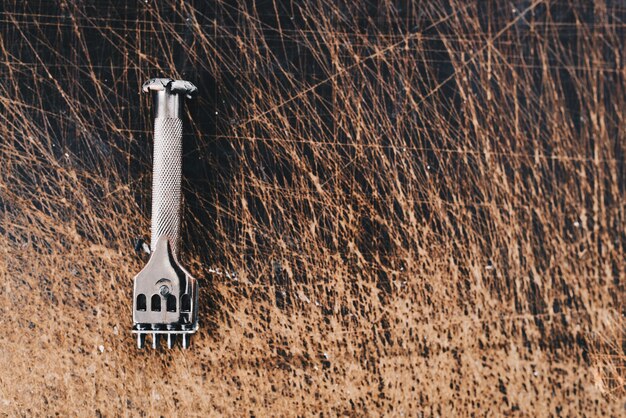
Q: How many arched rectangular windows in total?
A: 4